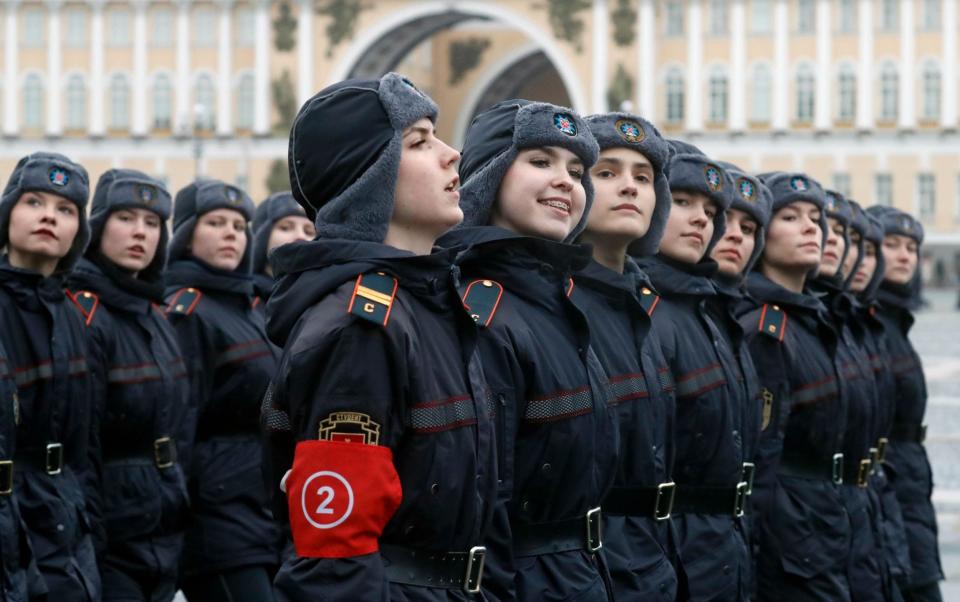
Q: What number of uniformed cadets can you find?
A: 14